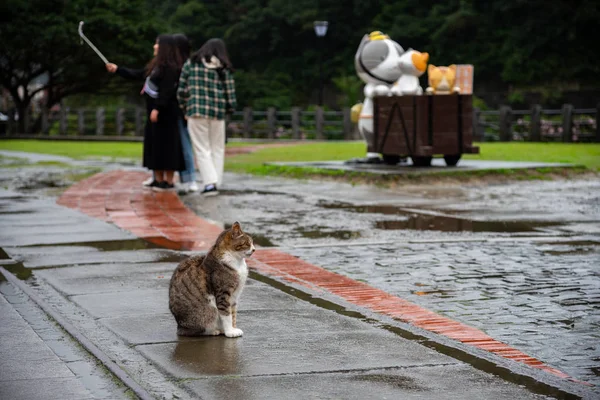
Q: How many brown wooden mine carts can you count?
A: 1